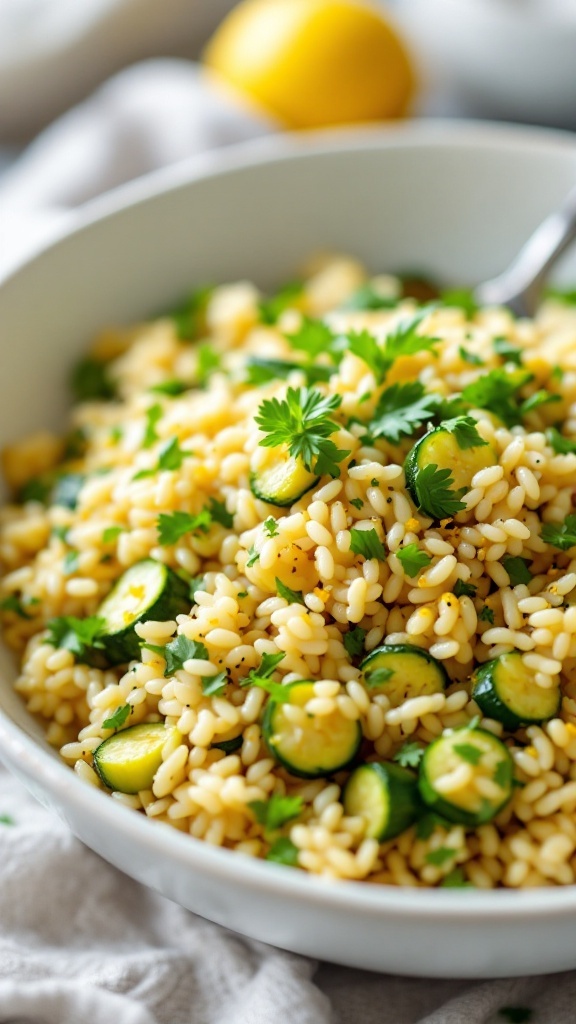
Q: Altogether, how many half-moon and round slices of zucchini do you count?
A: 9